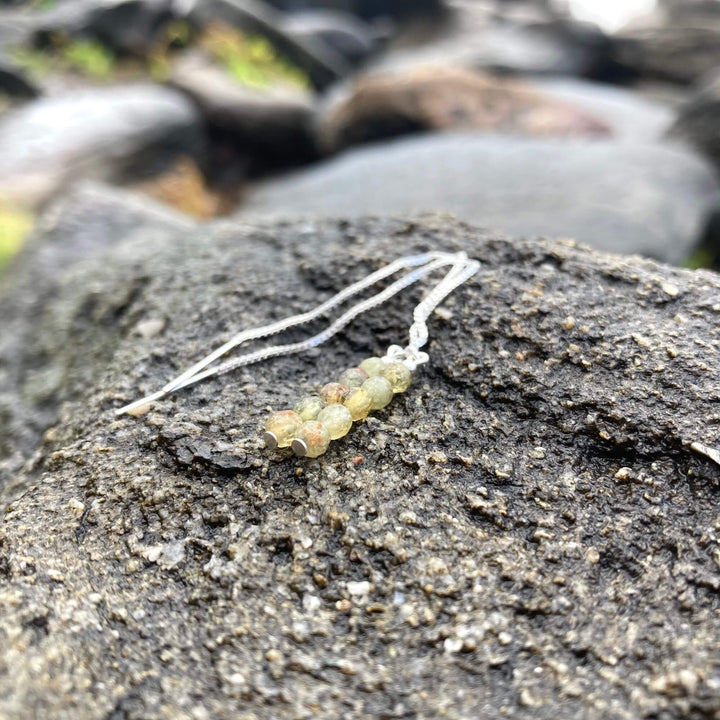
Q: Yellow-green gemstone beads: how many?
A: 10